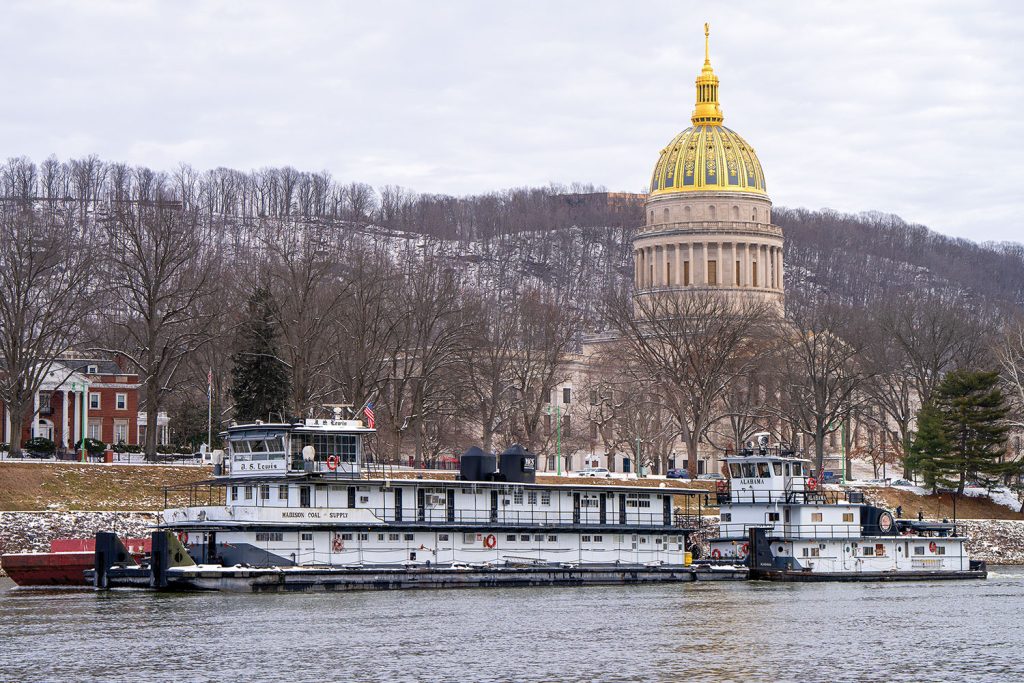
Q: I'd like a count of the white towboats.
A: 2